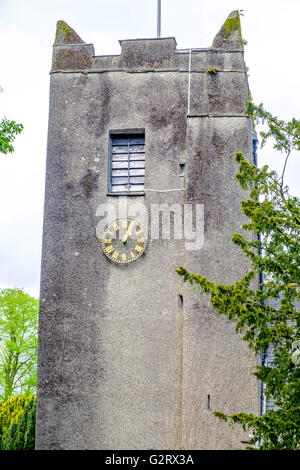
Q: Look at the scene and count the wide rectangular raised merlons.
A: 1